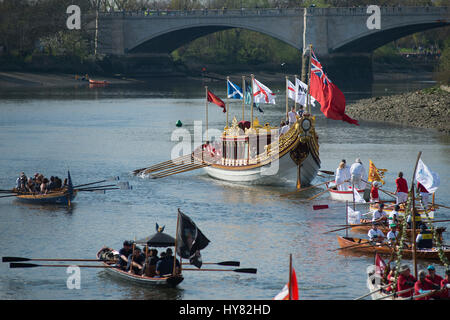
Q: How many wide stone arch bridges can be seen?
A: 1